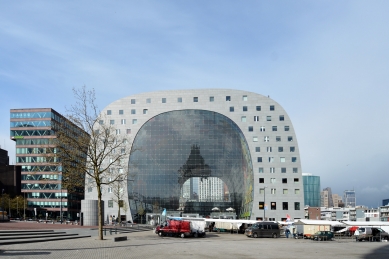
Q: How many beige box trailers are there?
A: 2